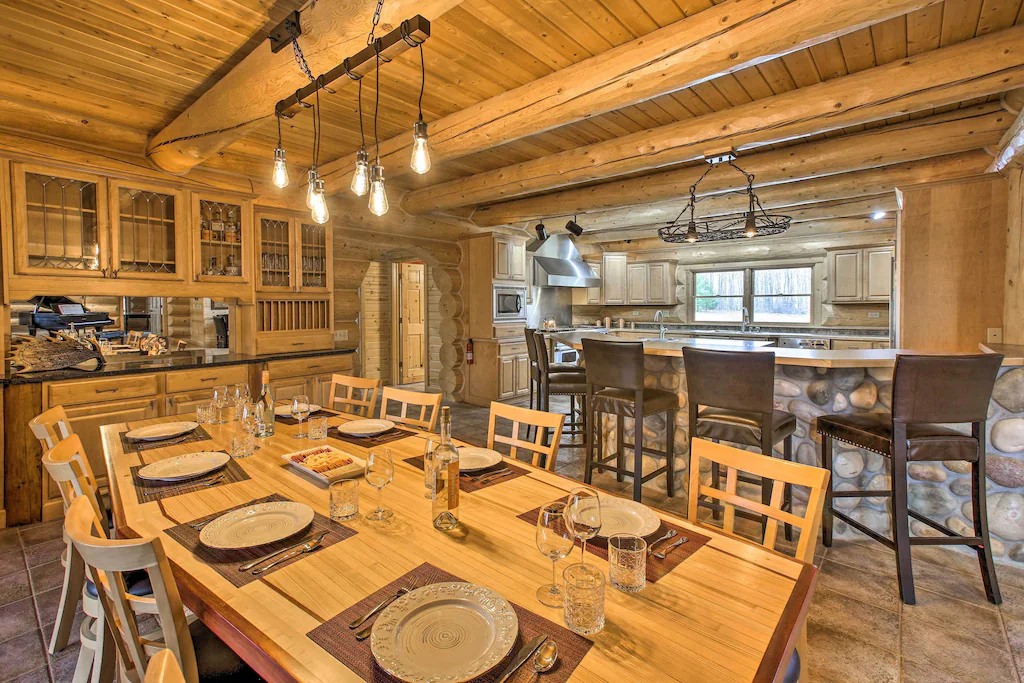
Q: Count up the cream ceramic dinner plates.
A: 8